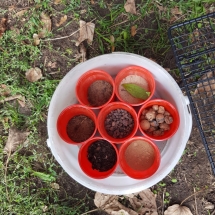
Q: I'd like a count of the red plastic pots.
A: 7